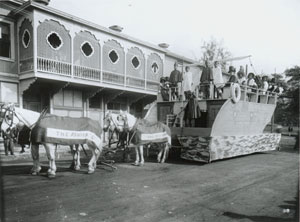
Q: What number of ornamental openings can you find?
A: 6